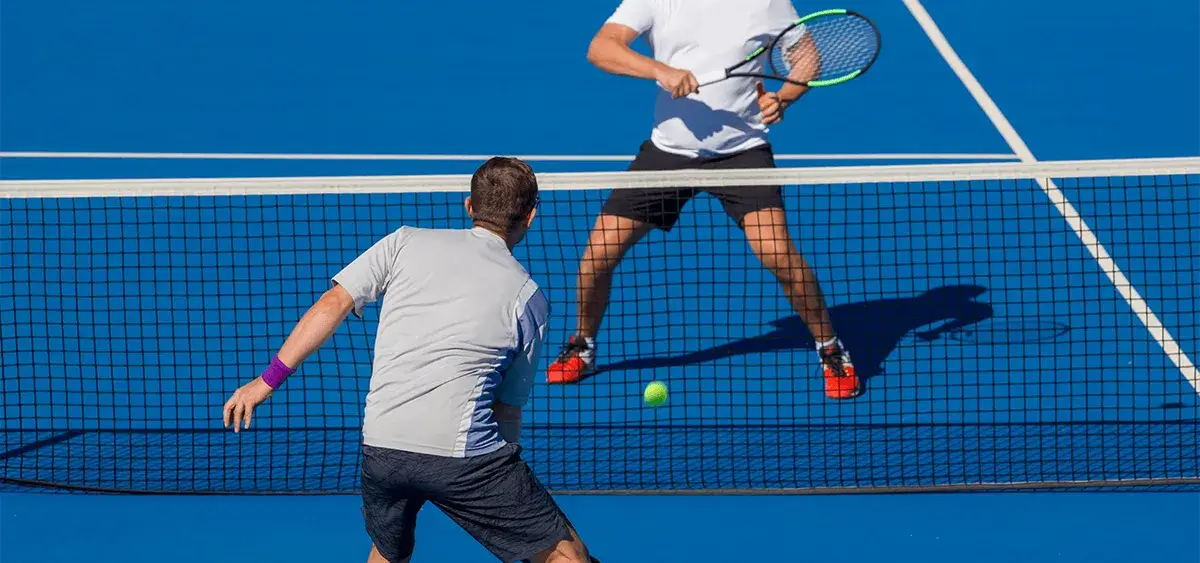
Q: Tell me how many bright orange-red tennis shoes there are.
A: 2